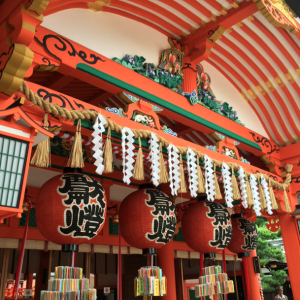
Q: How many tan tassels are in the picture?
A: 13